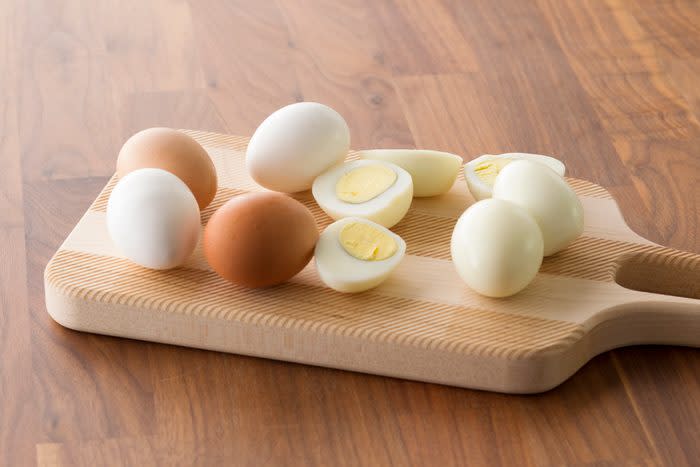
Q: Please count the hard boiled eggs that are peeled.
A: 4